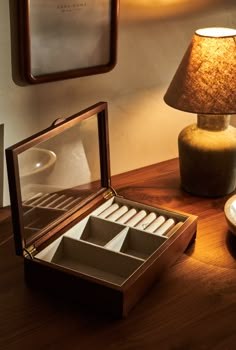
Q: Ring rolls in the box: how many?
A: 8